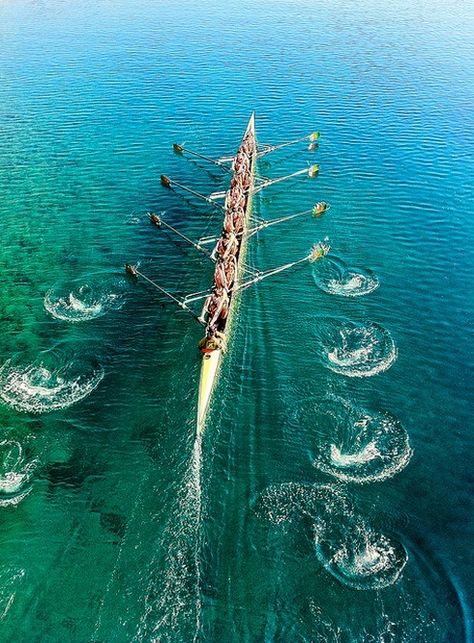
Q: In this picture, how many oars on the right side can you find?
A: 4